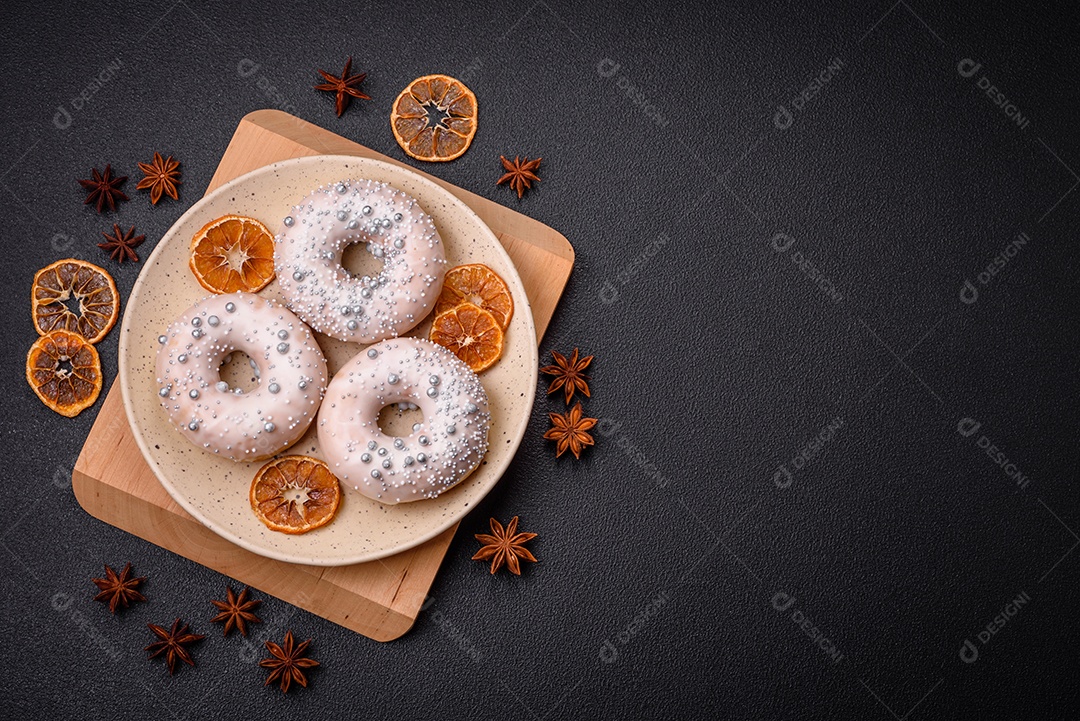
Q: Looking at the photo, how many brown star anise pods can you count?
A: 12